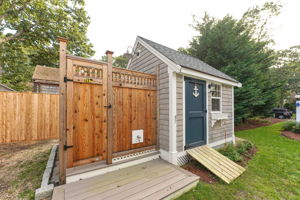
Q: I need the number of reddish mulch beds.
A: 3